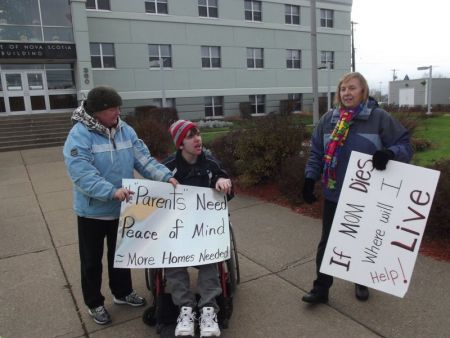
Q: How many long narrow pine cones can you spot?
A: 0